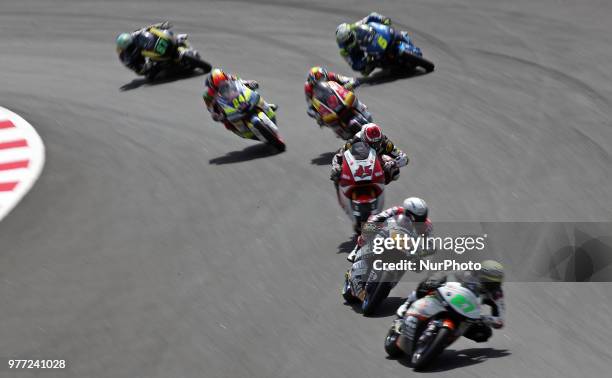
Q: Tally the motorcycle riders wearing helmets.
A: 7